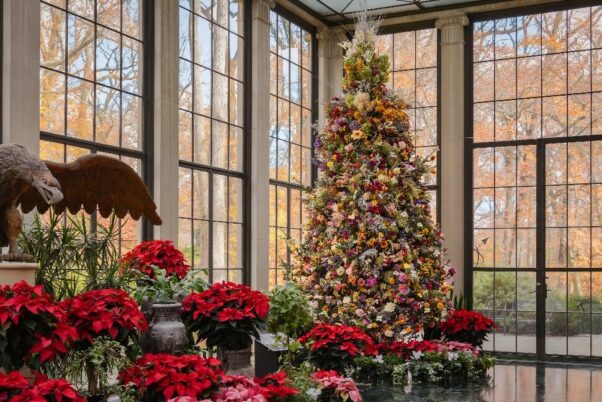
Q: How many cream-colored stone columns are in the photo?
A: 5